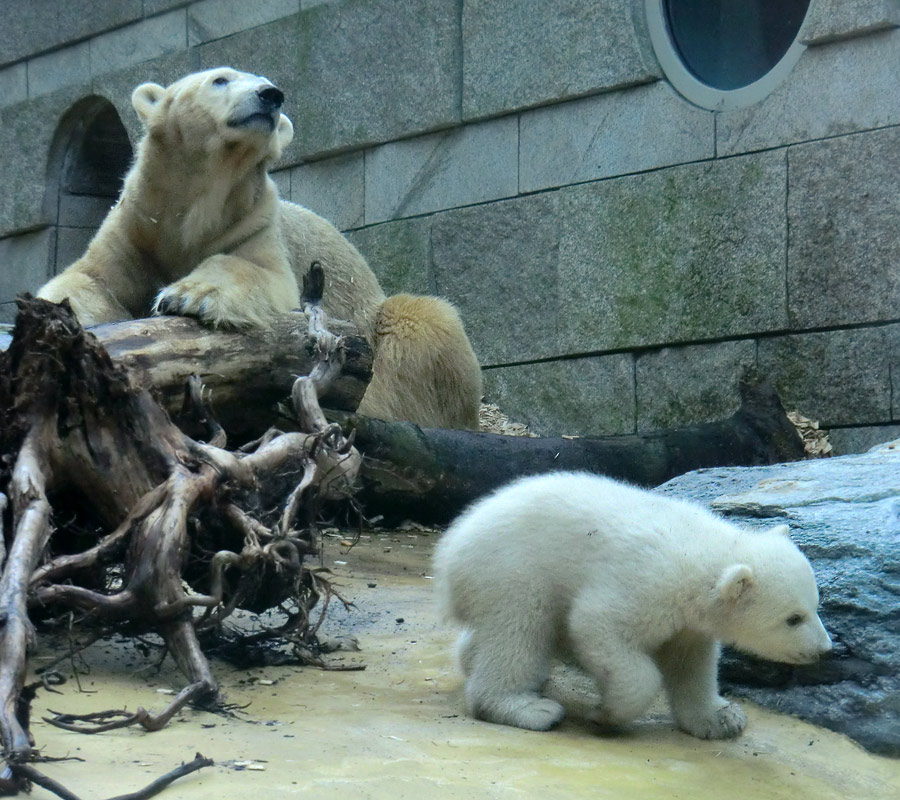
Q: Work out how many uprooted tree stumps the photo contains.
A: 1